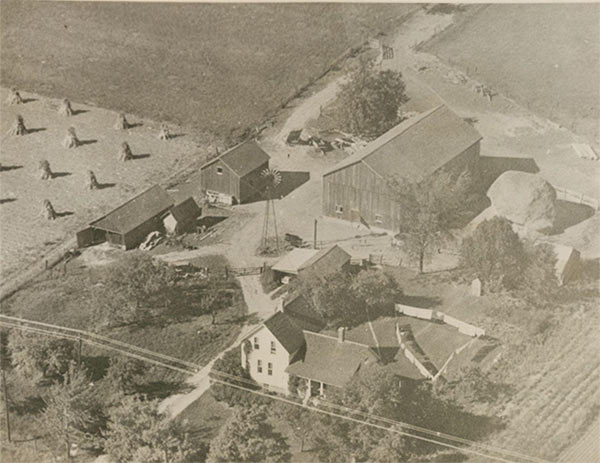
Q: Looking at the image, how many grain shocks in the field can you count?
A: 10